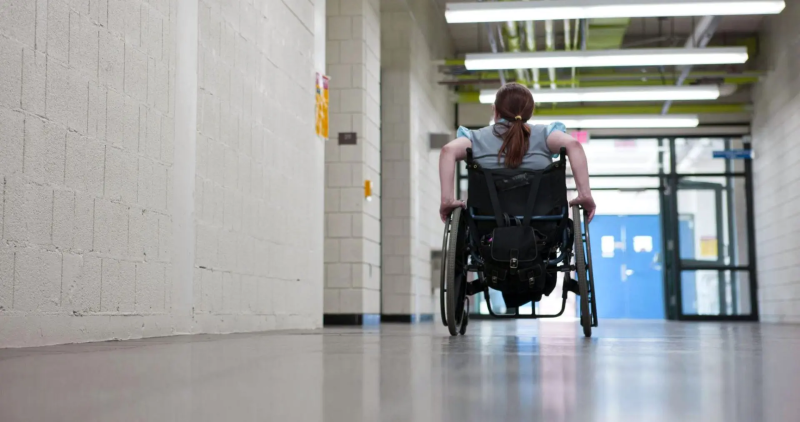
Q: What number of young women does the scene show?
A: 1